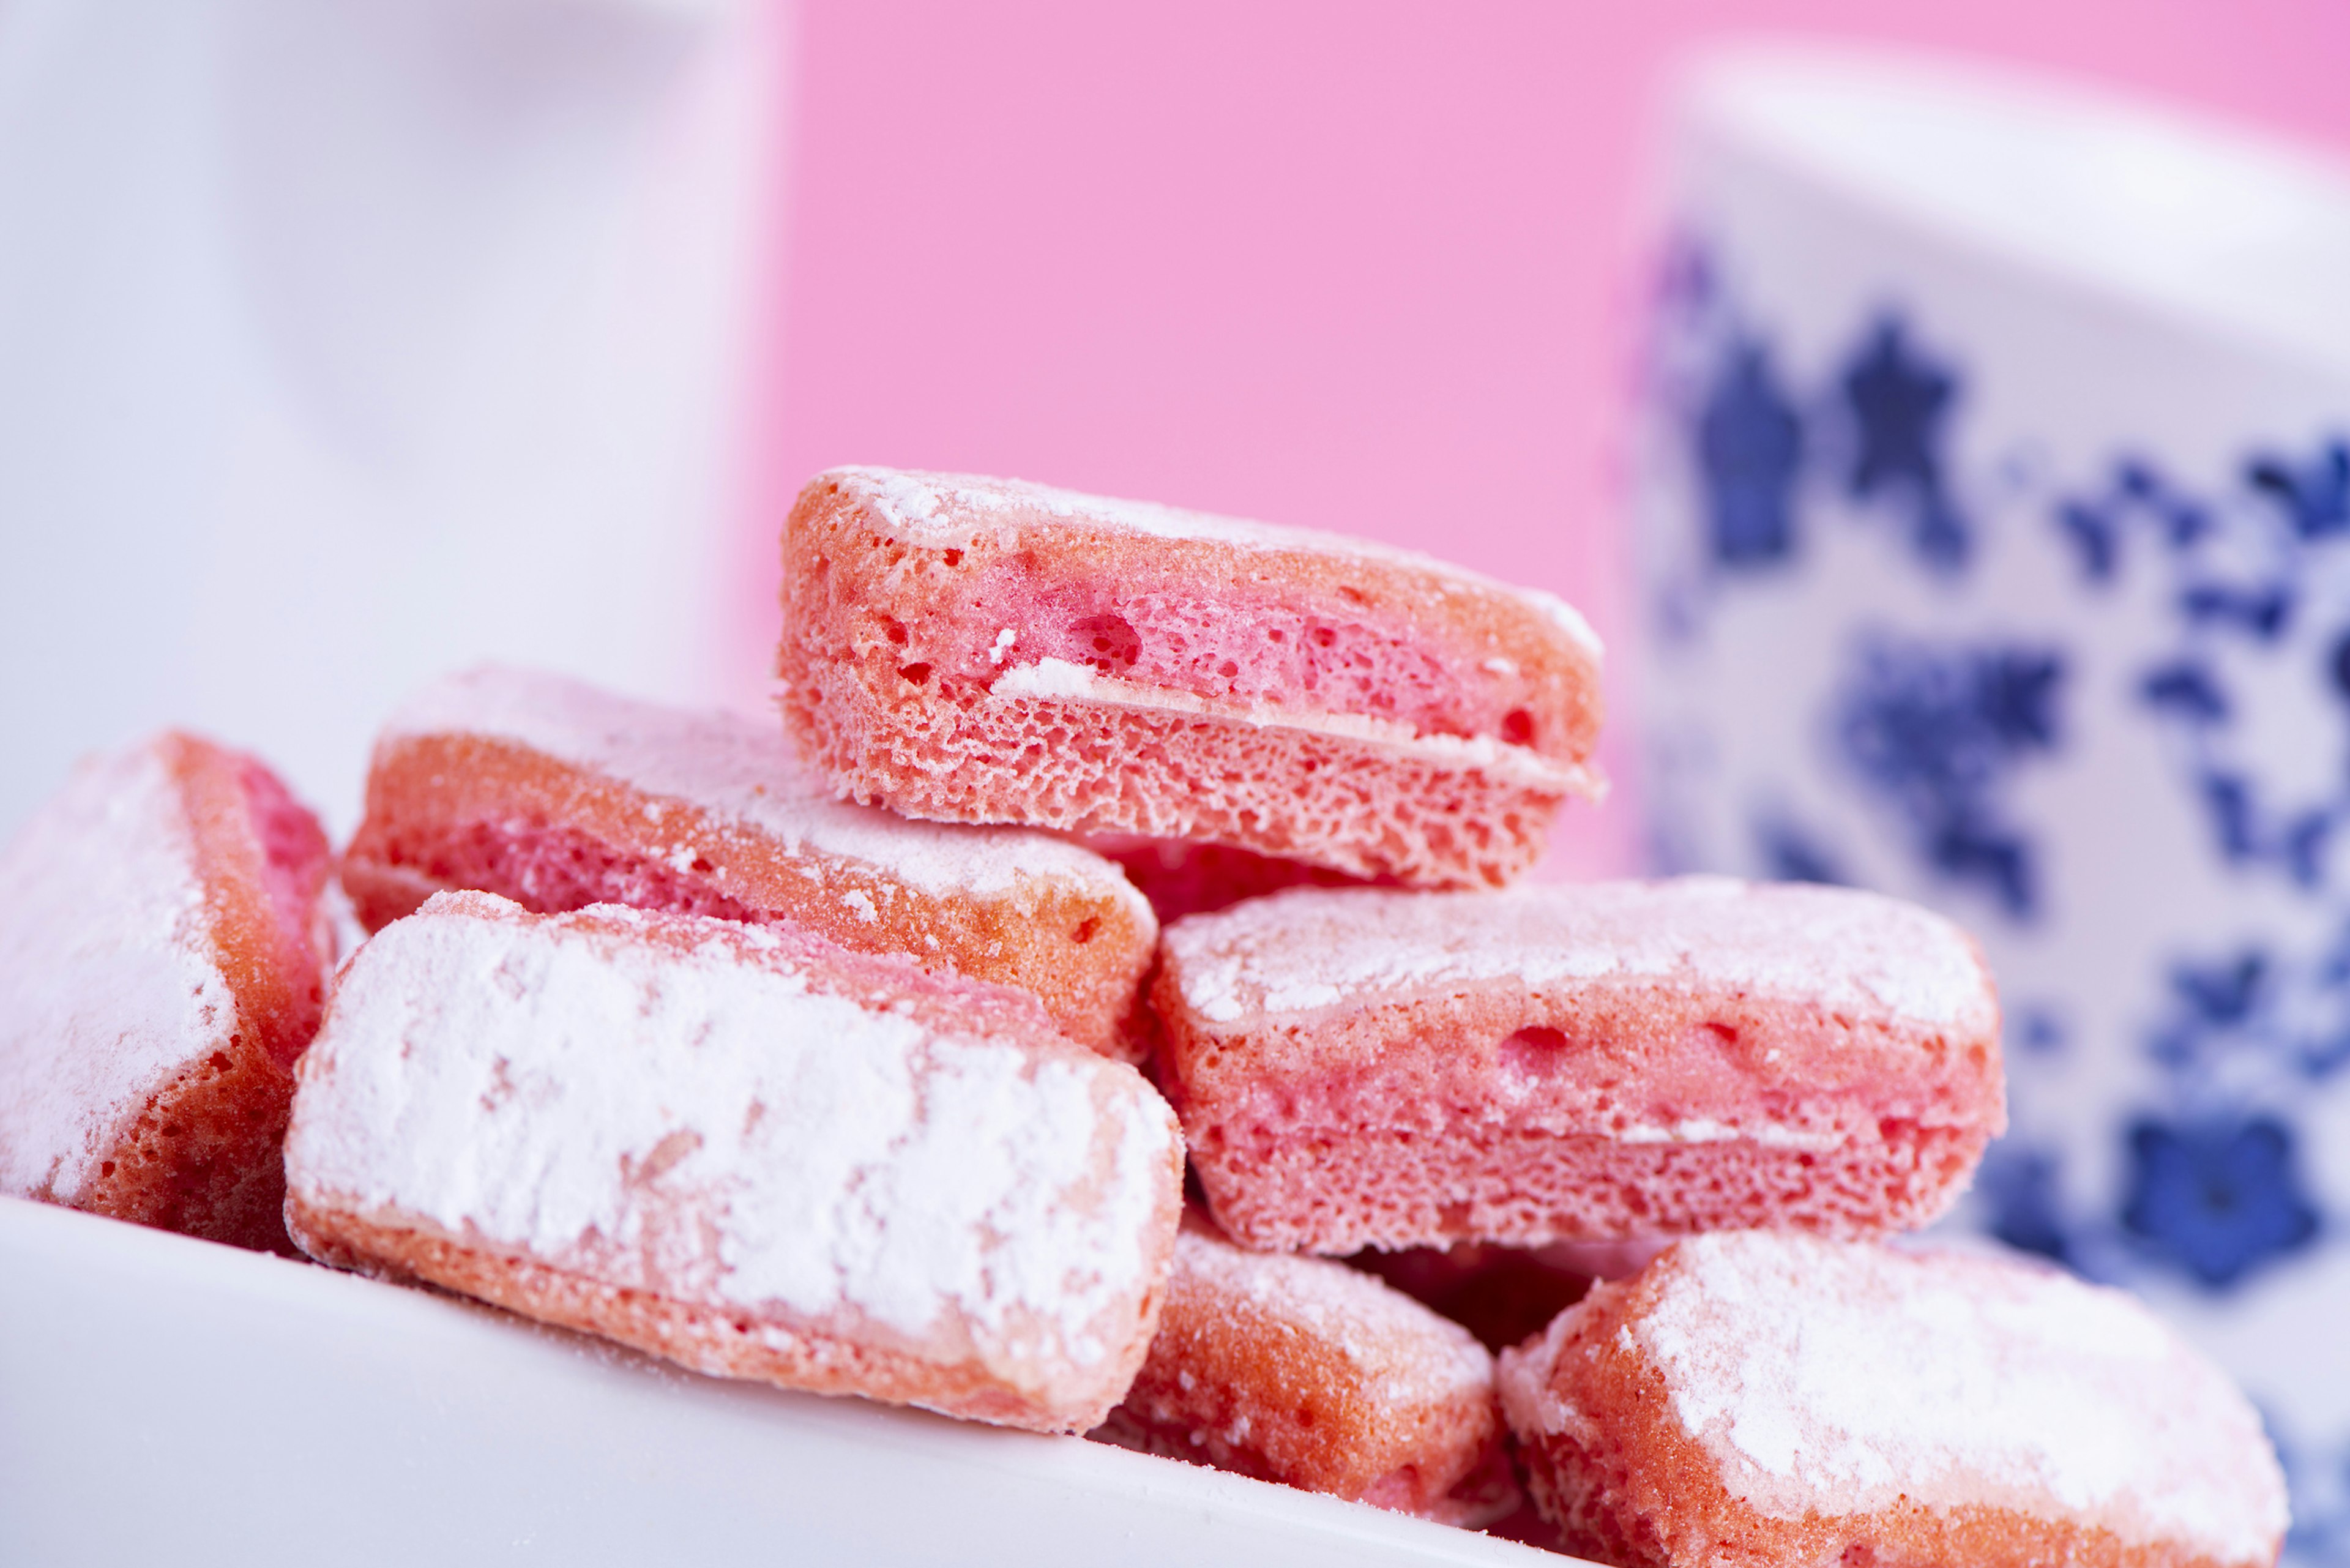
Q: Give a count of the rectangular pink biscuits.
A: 7